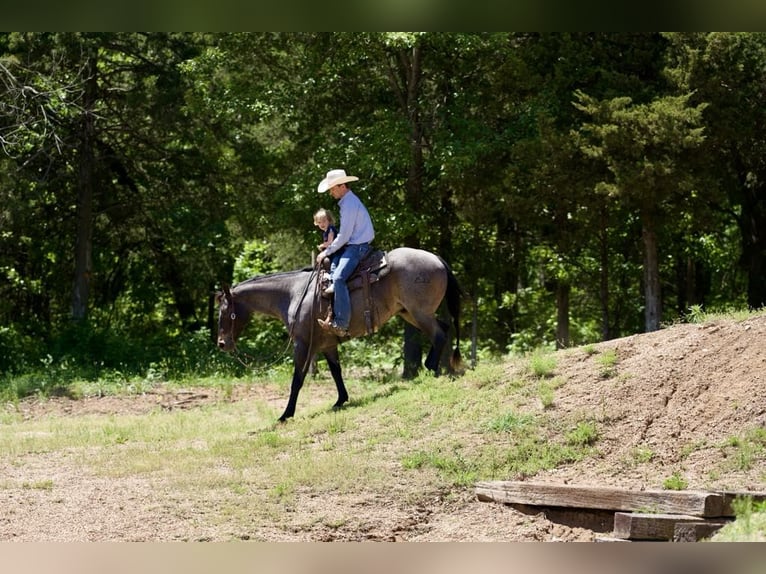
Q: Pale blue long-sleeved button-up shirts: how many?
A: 1